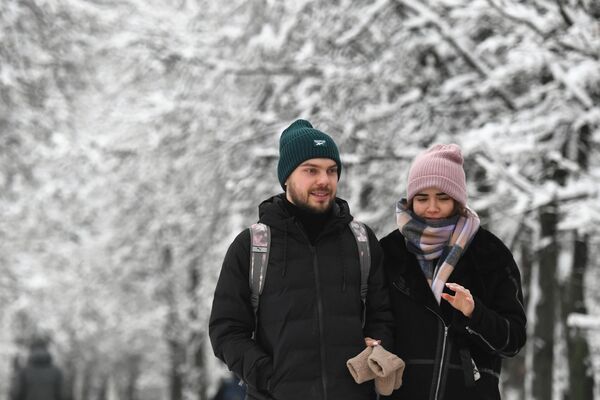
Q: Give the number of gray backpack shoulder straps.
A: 2